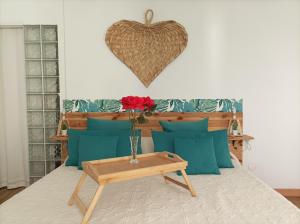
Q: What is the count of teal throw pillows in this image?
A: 6